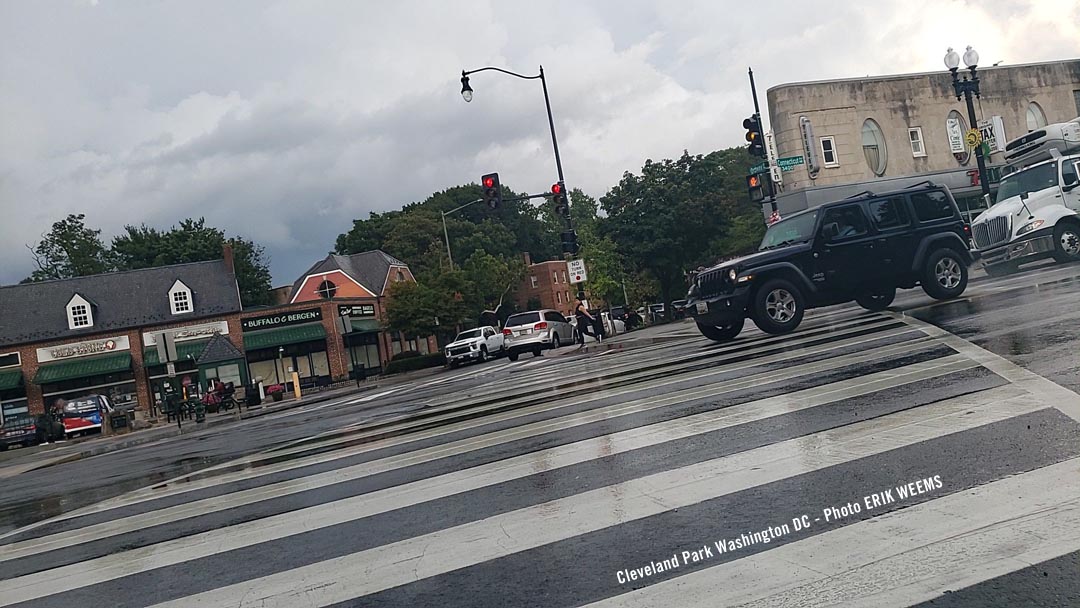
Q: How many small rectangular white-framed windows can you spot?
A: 4